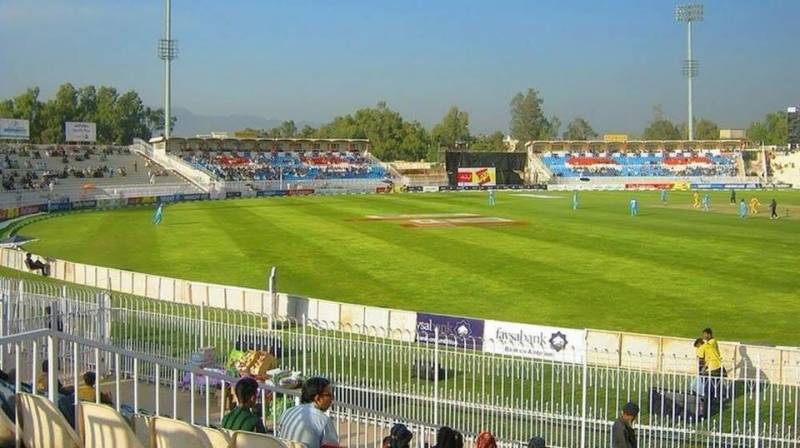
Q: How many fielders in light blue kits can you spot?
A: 7